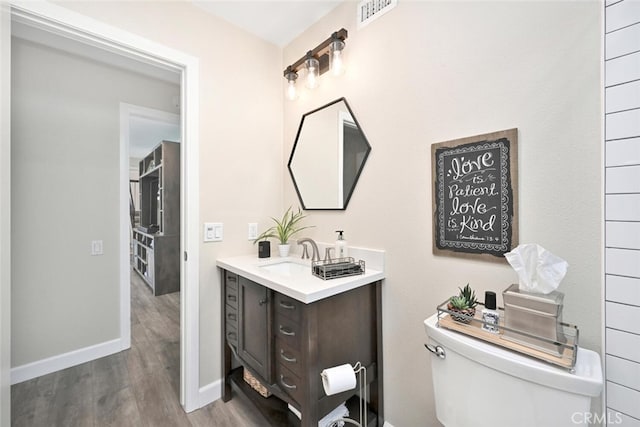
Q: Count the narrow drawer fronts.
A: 8